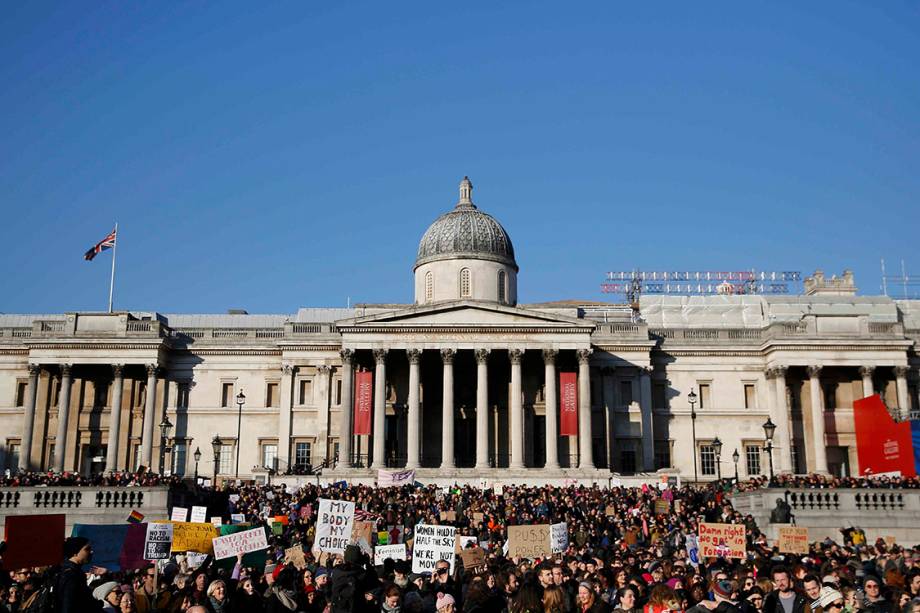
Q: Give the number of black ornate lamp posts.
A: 8